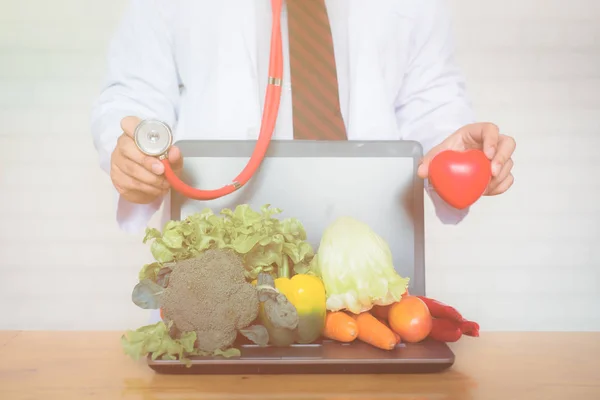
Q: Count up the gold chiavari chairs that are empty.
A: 0